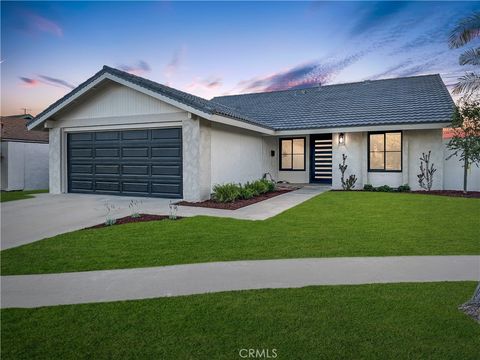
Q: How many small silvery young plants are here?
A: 3